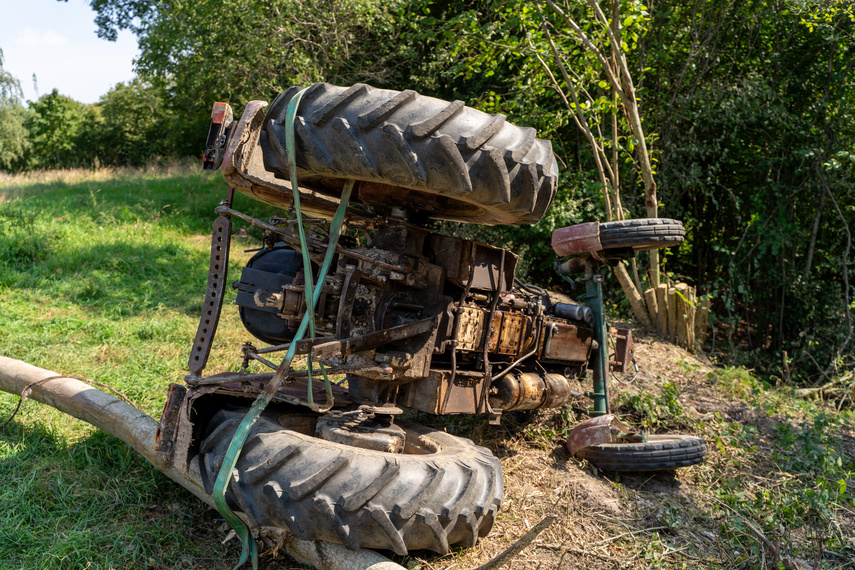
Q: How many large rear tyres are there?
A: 2